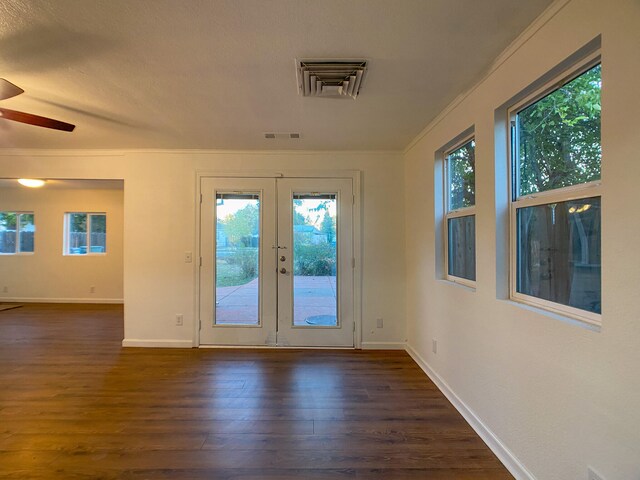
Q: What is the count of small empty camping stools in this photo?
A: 0